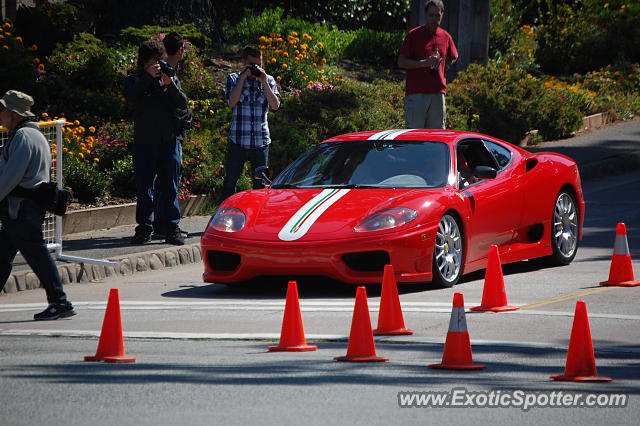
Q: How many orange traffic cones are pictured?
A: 8